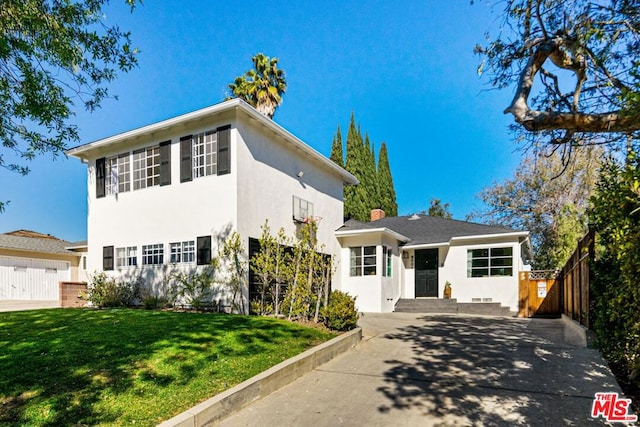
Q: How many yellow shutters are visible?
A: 0